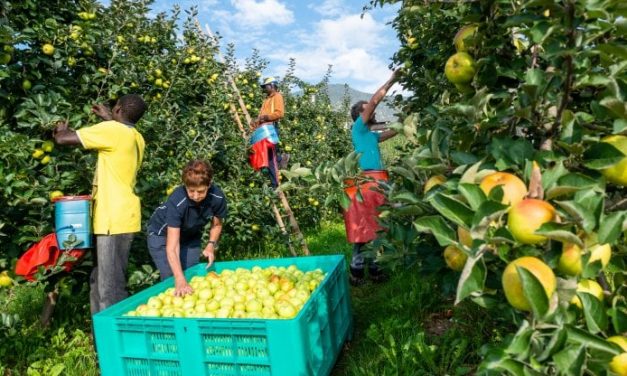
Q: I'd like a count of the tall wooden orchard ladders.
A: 1